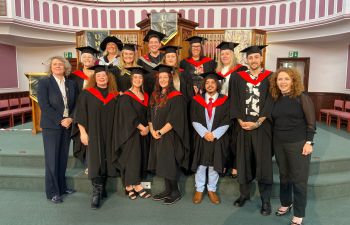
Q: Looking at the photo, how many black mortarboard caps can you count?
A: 11